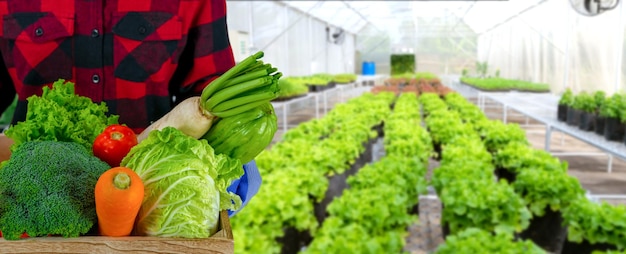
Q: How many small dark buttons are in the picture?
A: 4